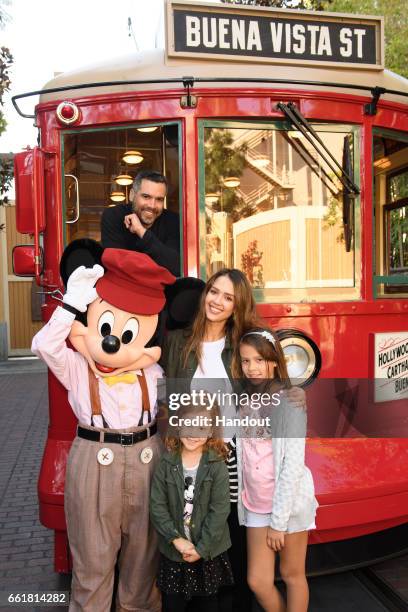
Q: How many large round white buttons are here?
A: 2